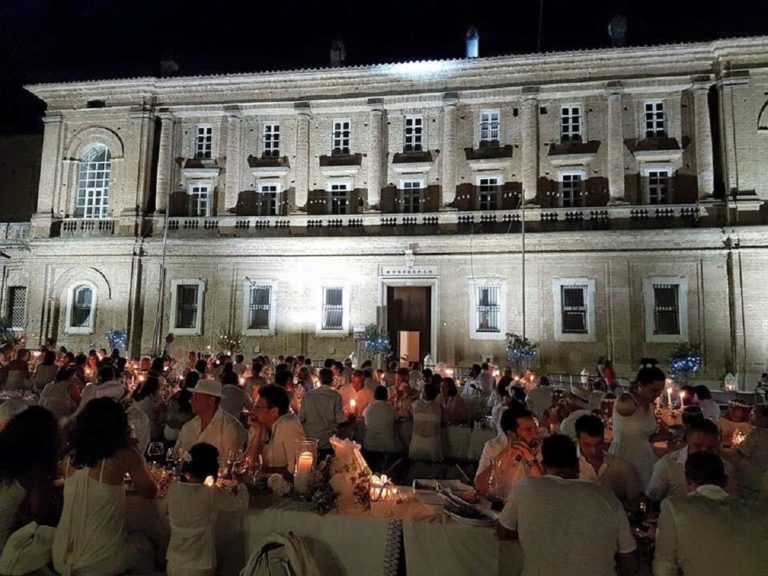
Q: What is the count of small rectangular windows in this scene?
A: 14